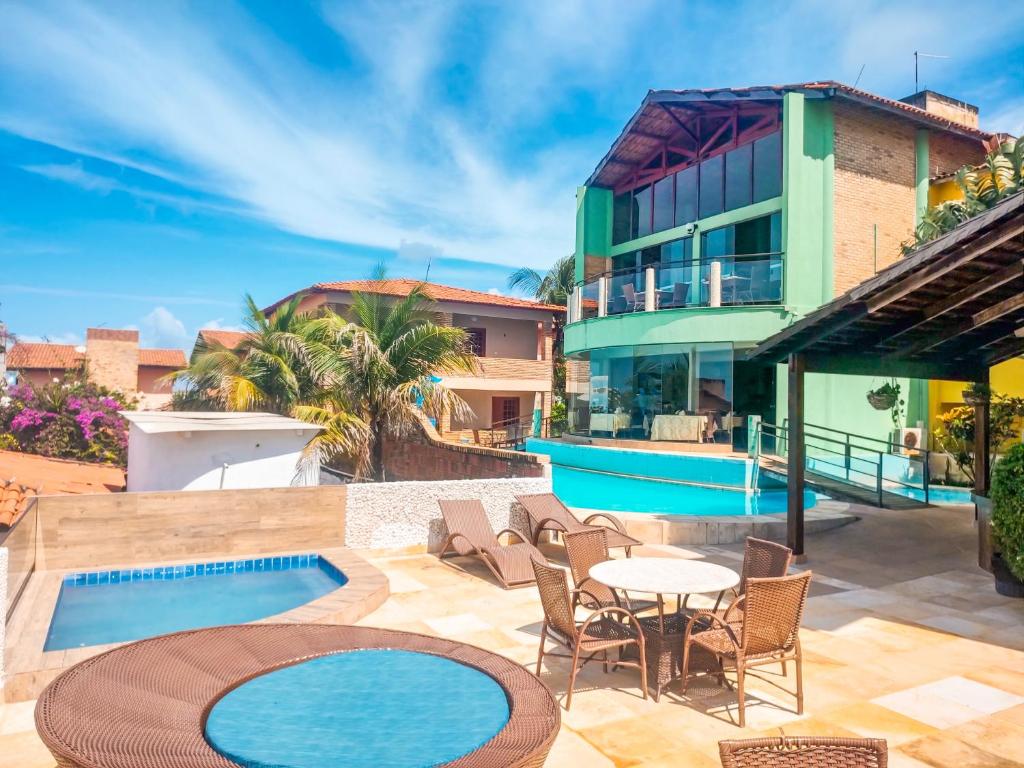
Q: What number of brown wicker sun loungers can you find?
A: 2